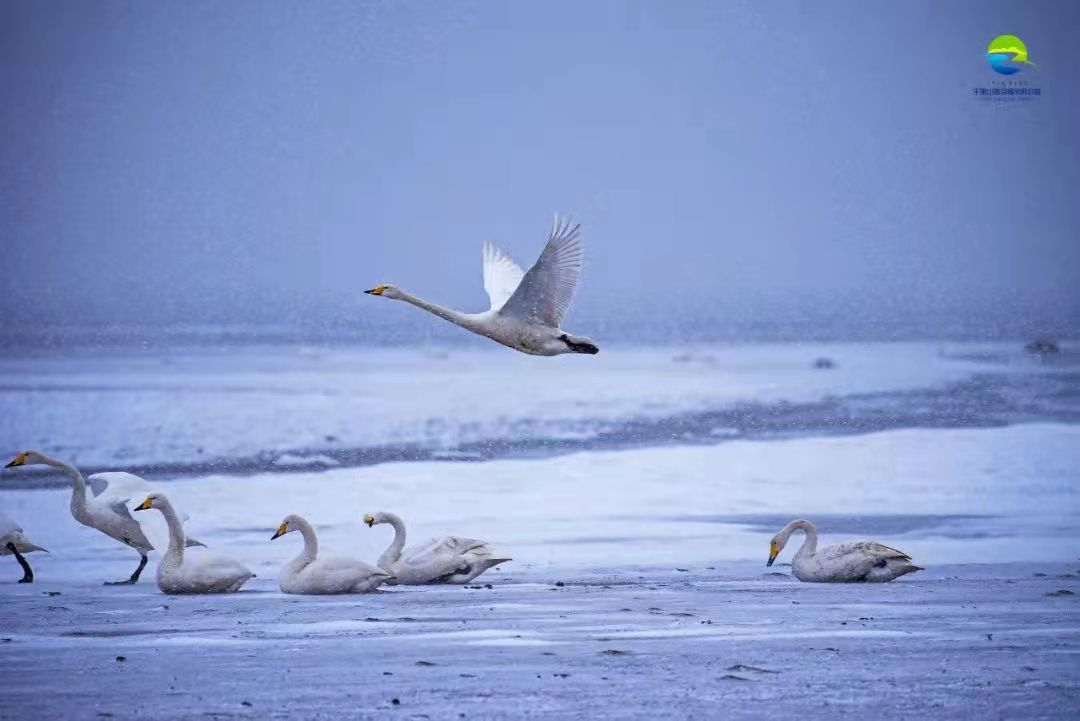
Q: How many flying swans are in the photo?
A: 1